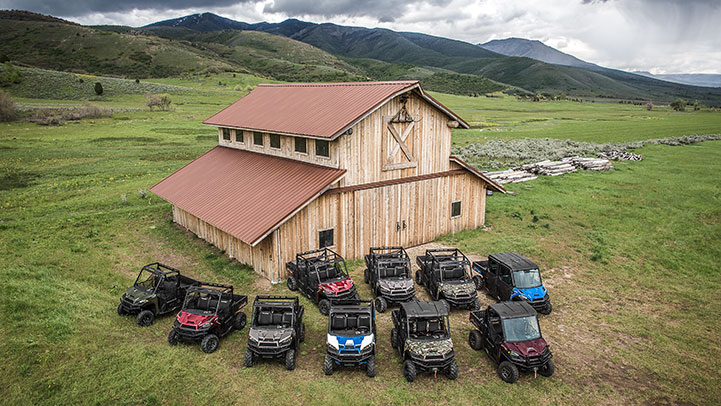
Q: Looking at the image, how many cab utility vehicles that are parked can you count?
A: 10